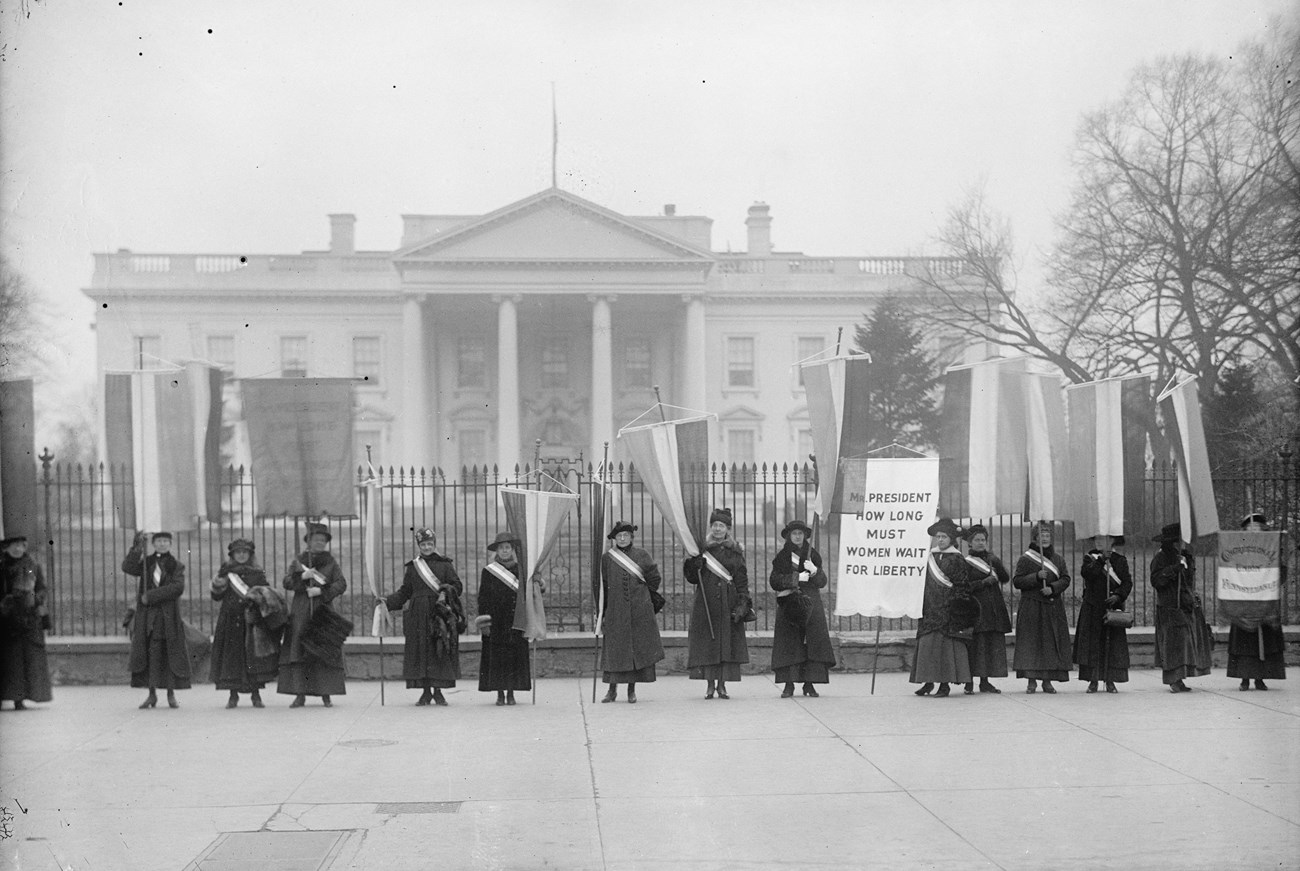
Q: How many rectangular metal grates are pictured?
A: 2